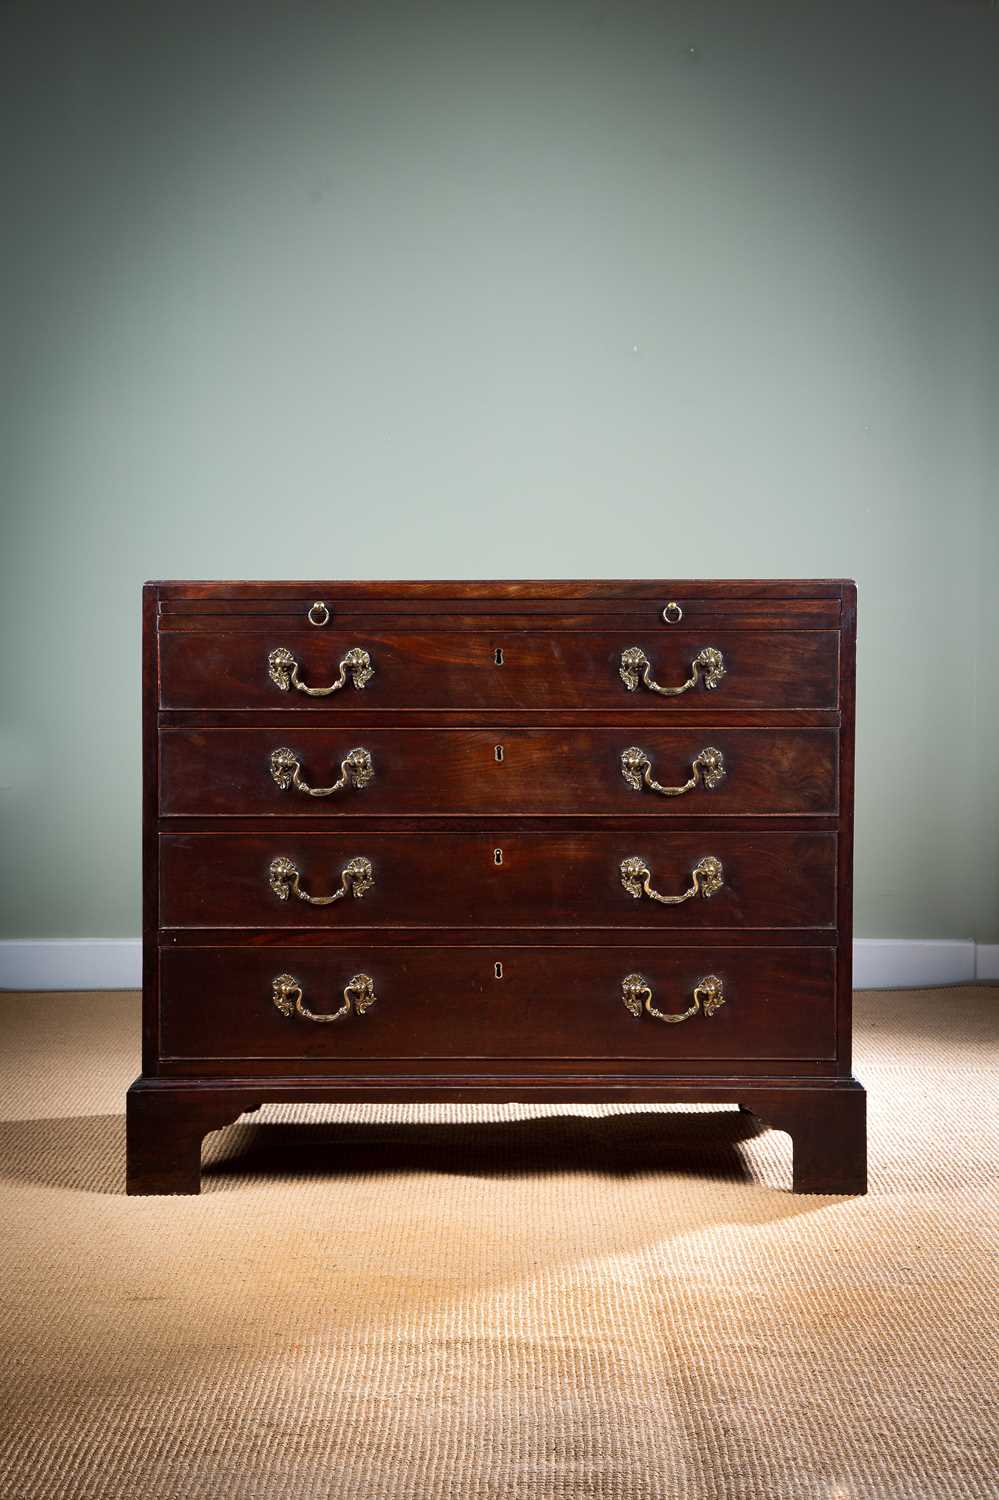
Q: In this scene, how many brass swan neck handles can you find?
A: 8